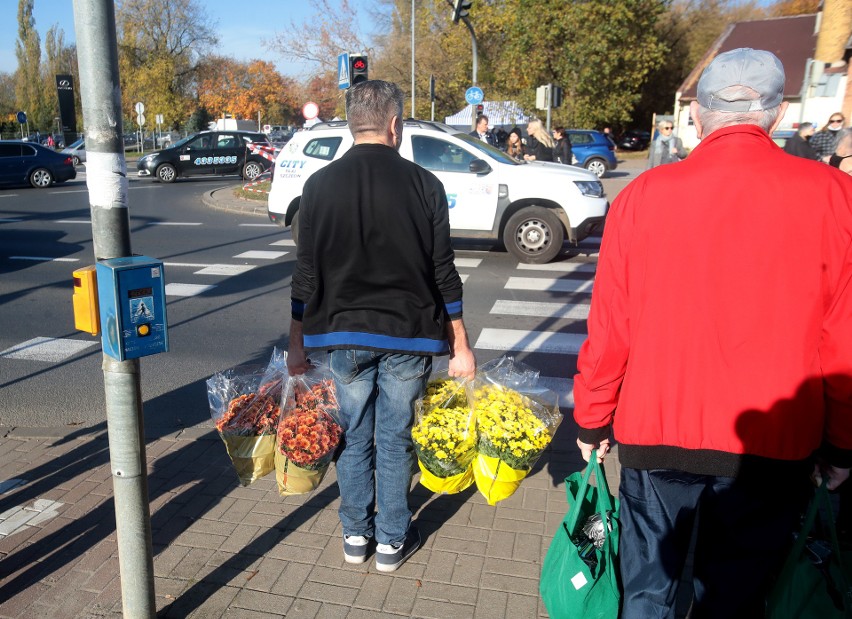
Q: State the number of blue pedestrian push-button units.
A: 1